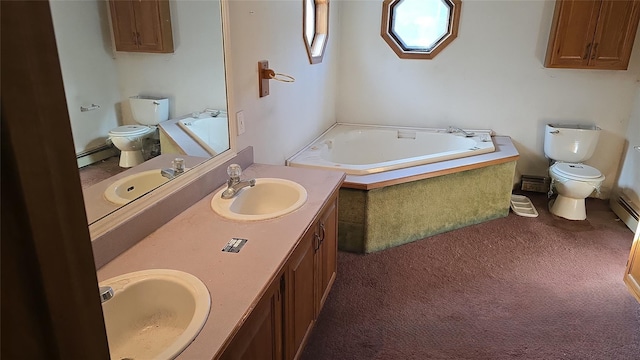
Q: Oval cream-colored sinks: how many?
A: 2